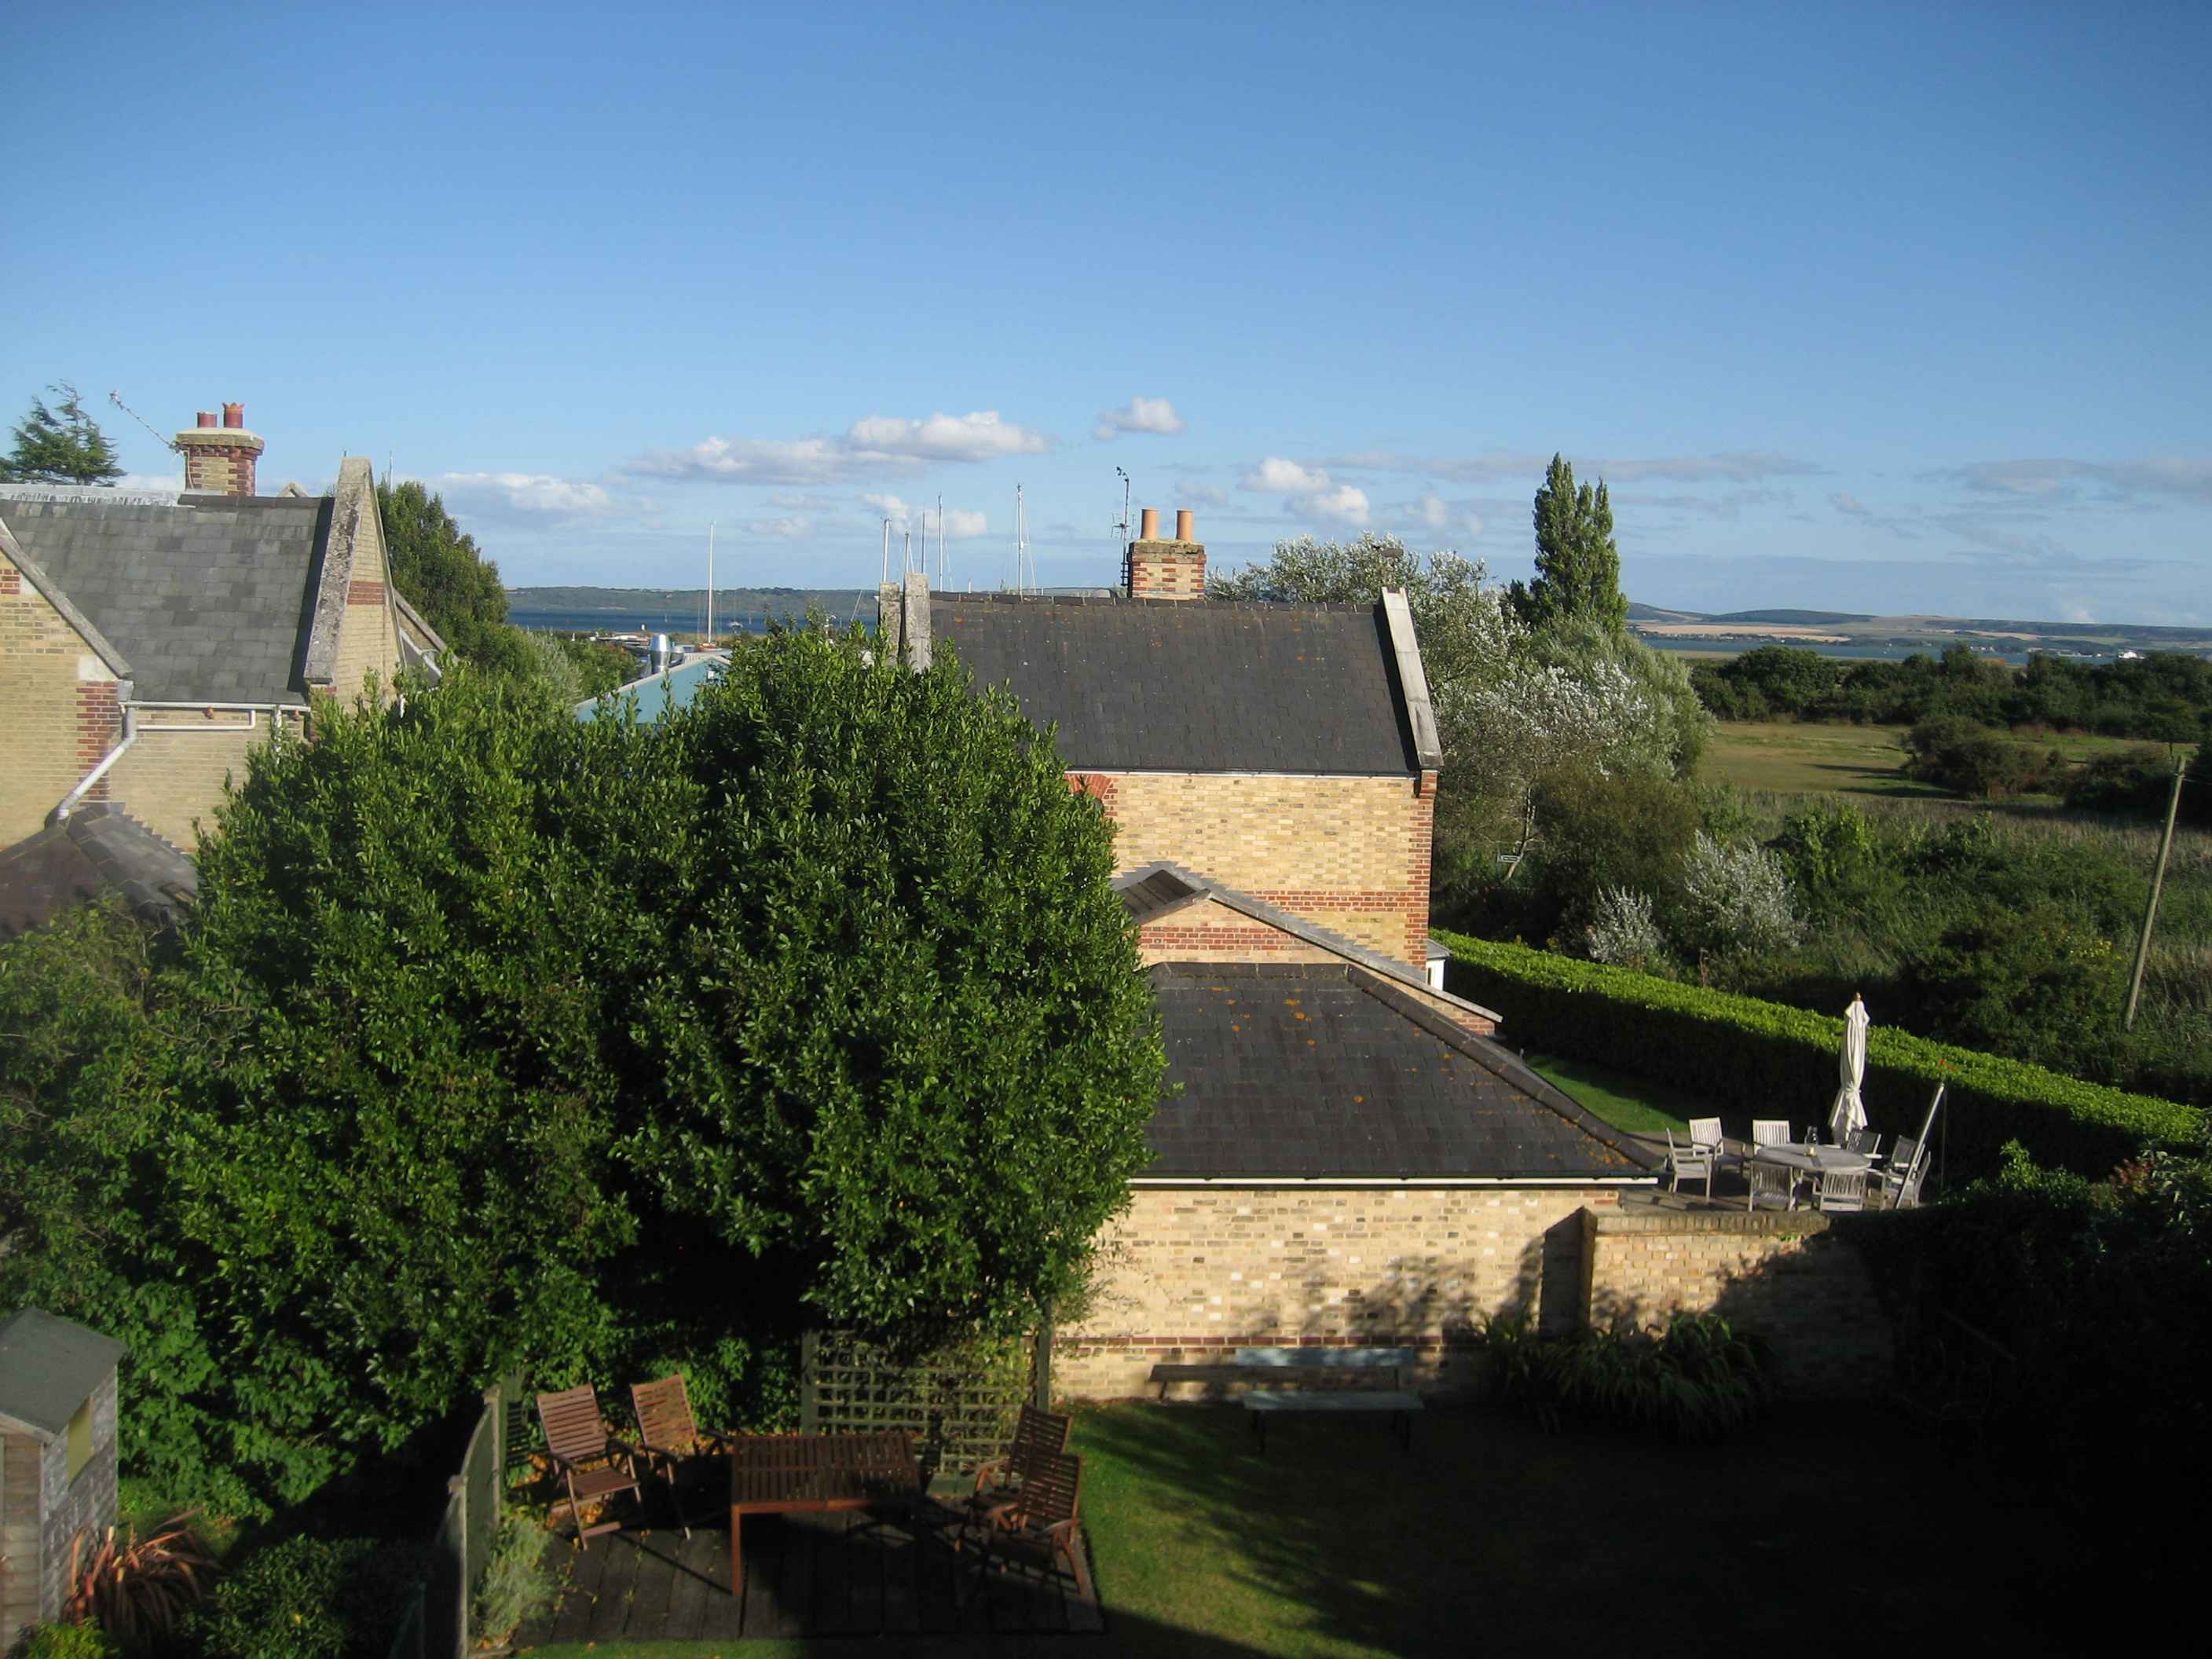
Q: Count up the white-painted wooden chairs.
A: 8